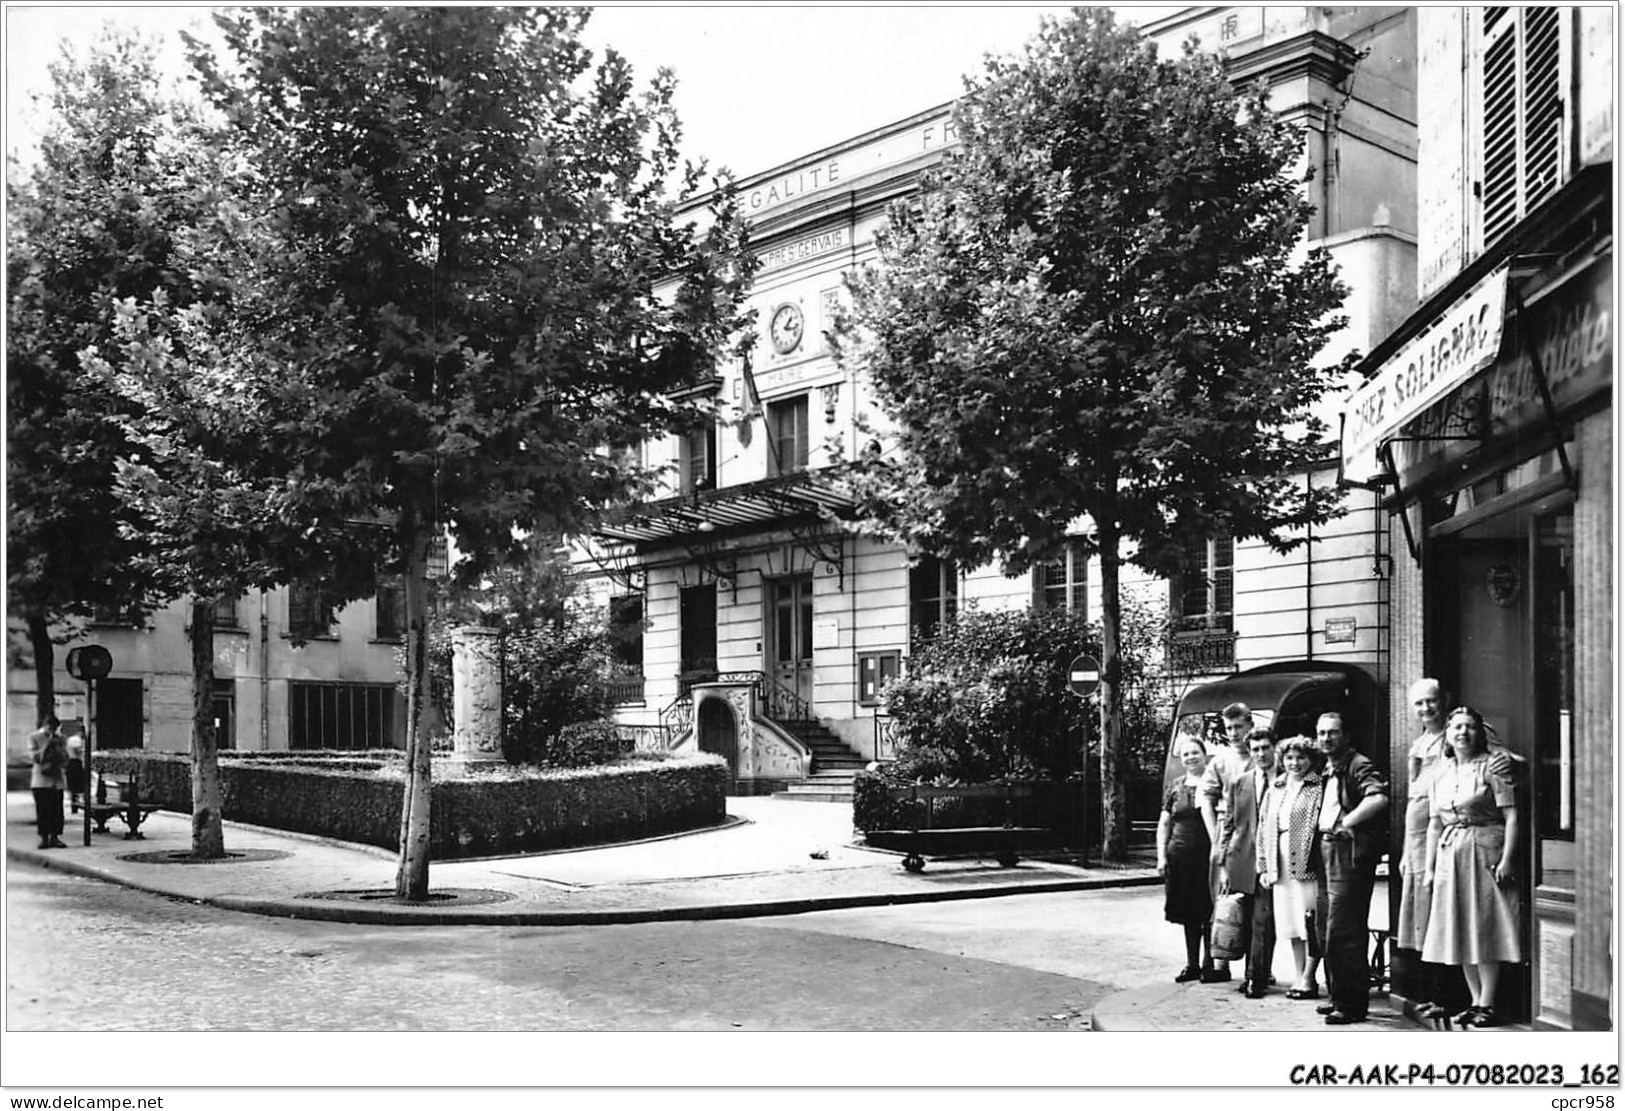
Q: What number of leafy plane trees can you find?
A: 4